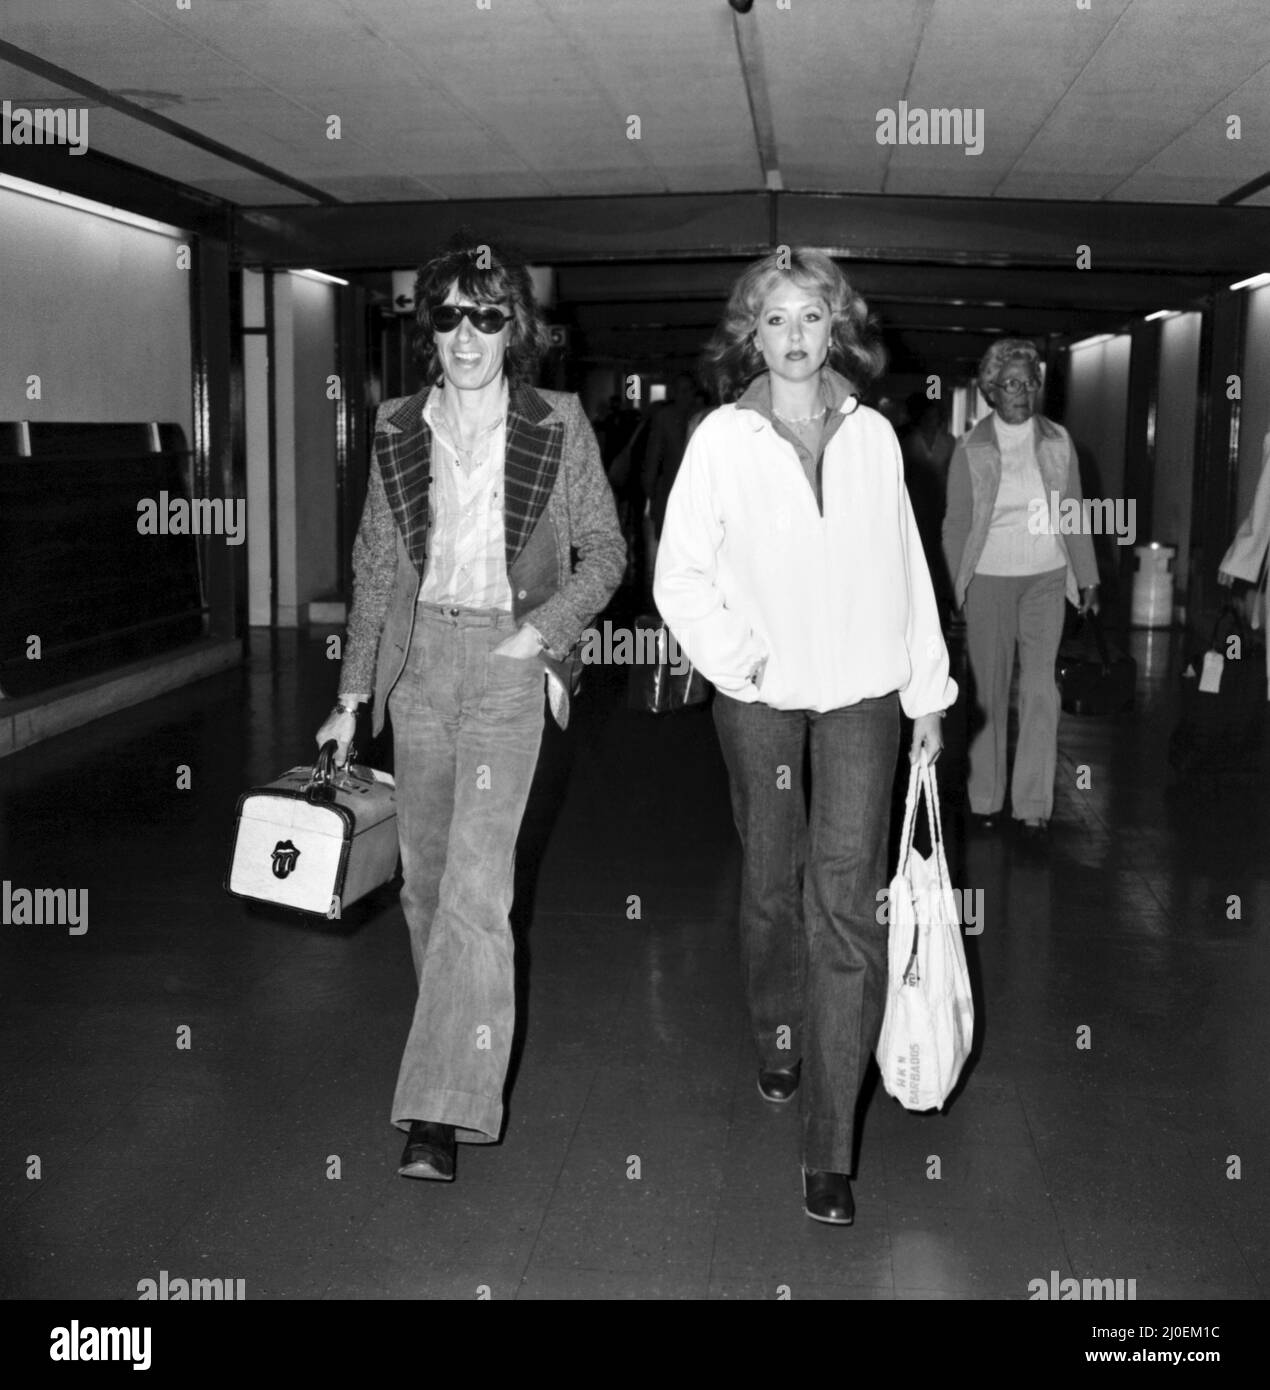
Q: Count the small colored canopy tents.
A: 0